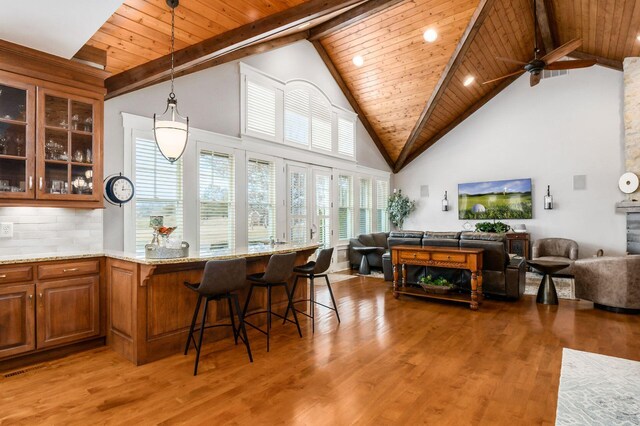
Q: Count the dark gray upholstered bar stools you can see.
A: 3